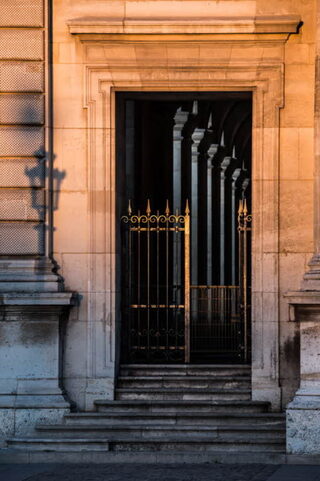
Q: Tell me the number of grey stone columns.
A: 6